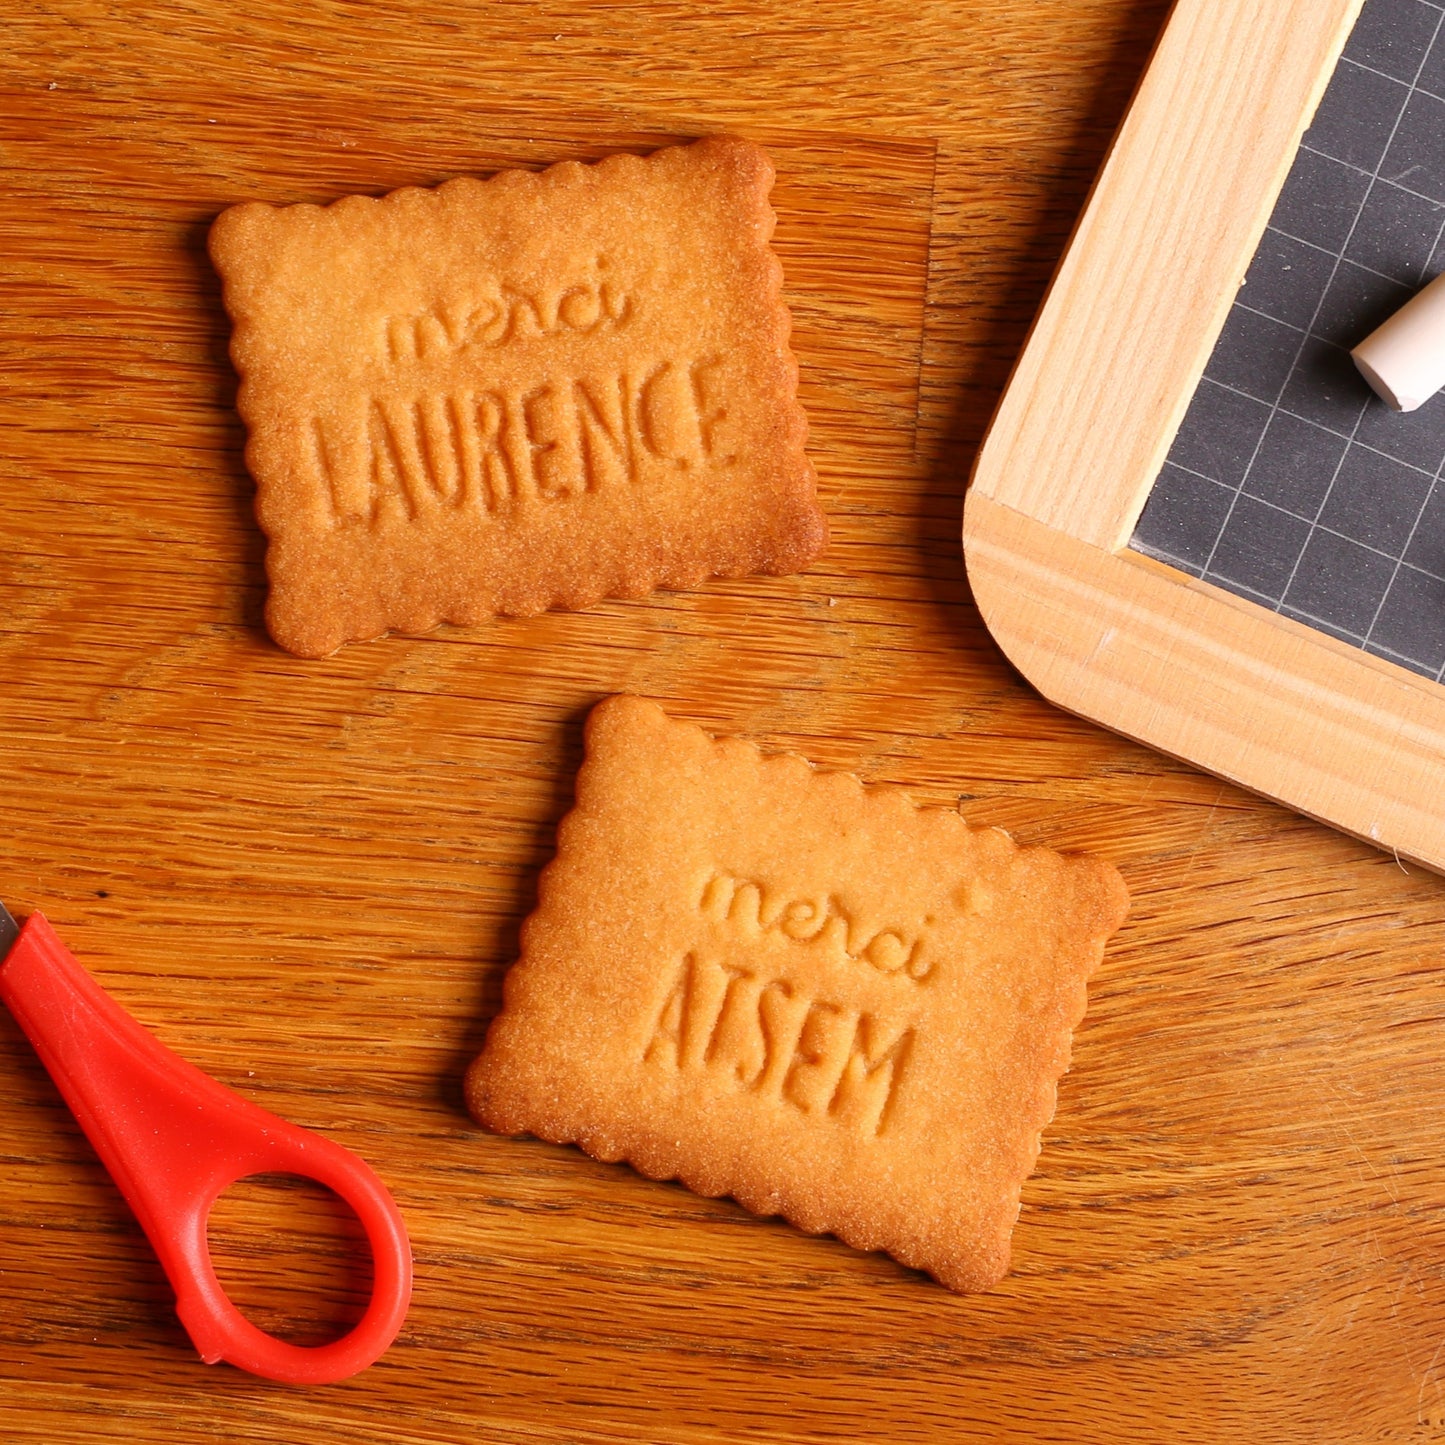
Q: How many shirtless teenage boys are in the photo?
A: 0